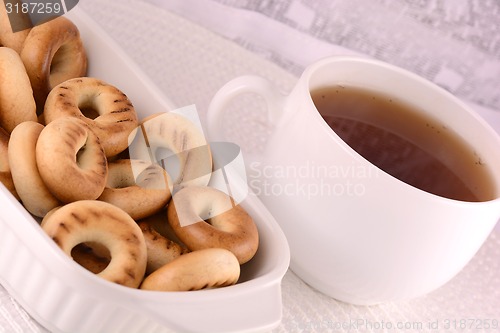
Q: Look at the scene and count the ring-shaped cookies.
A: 13